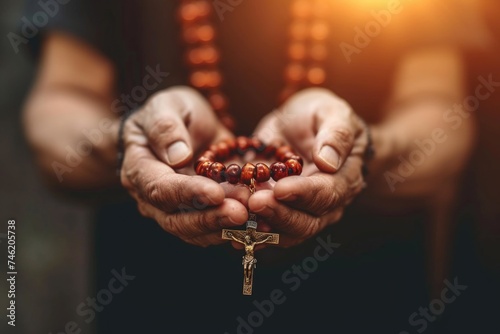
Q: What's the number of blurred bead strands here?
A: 2